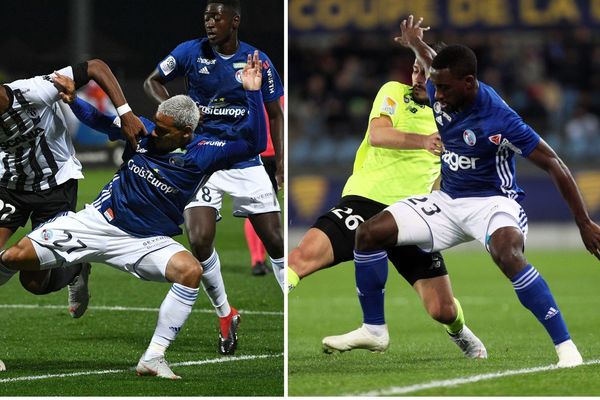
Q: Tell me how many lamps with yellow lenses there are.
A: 0